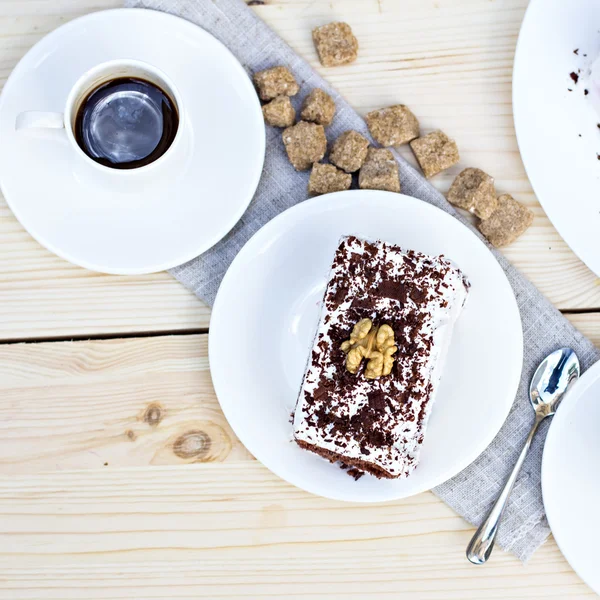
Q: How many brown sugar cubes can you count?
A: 12